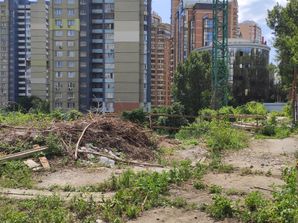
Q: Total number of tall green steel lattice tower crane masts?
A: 1